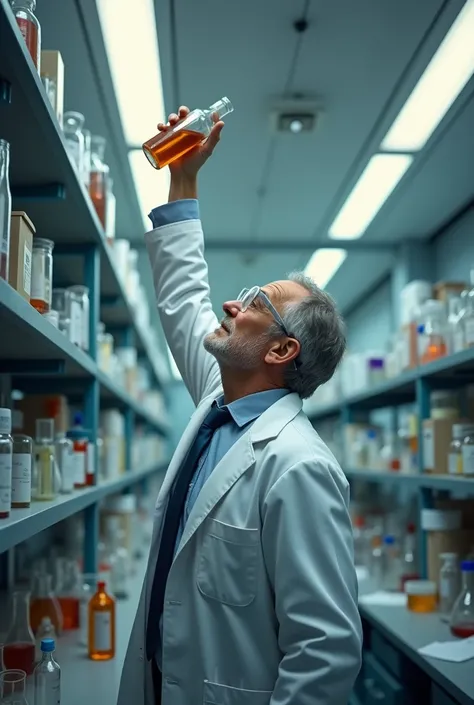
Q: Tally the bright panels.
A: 5